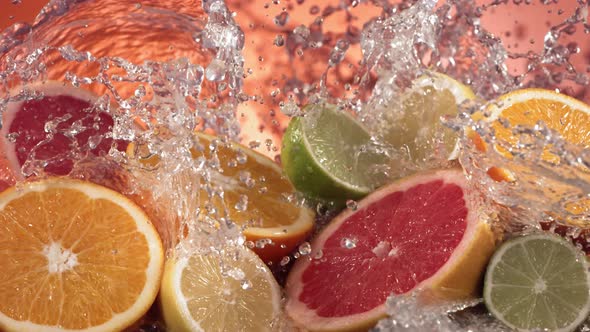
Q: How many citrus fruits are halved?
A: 9